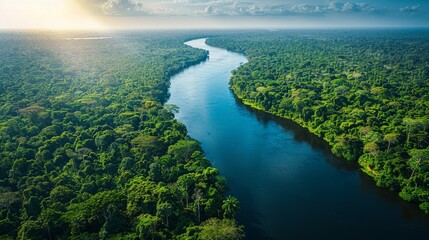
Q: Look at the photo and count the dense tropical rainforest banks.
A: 2